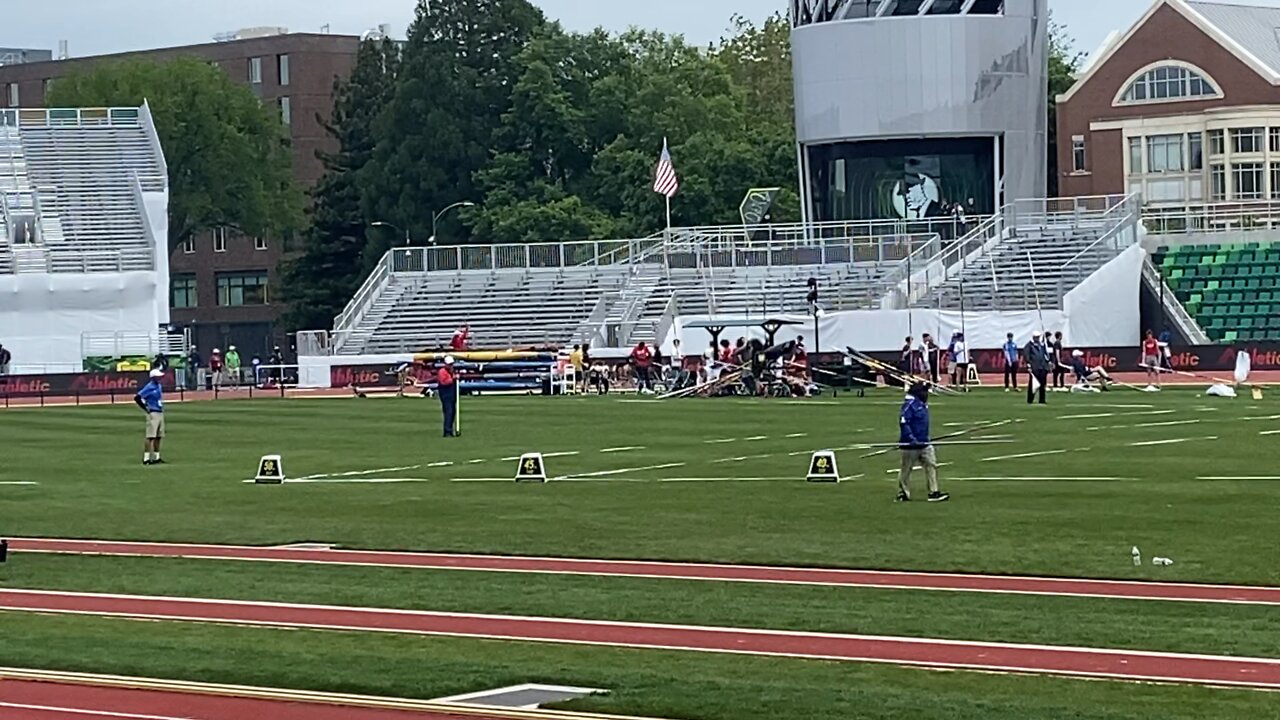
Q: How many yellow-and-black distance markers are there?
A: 3